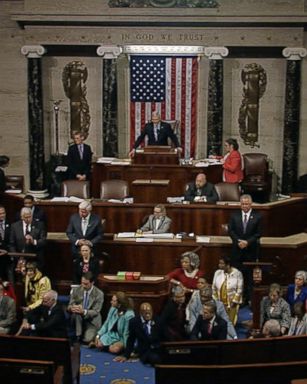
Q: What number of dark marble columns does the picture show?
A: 4